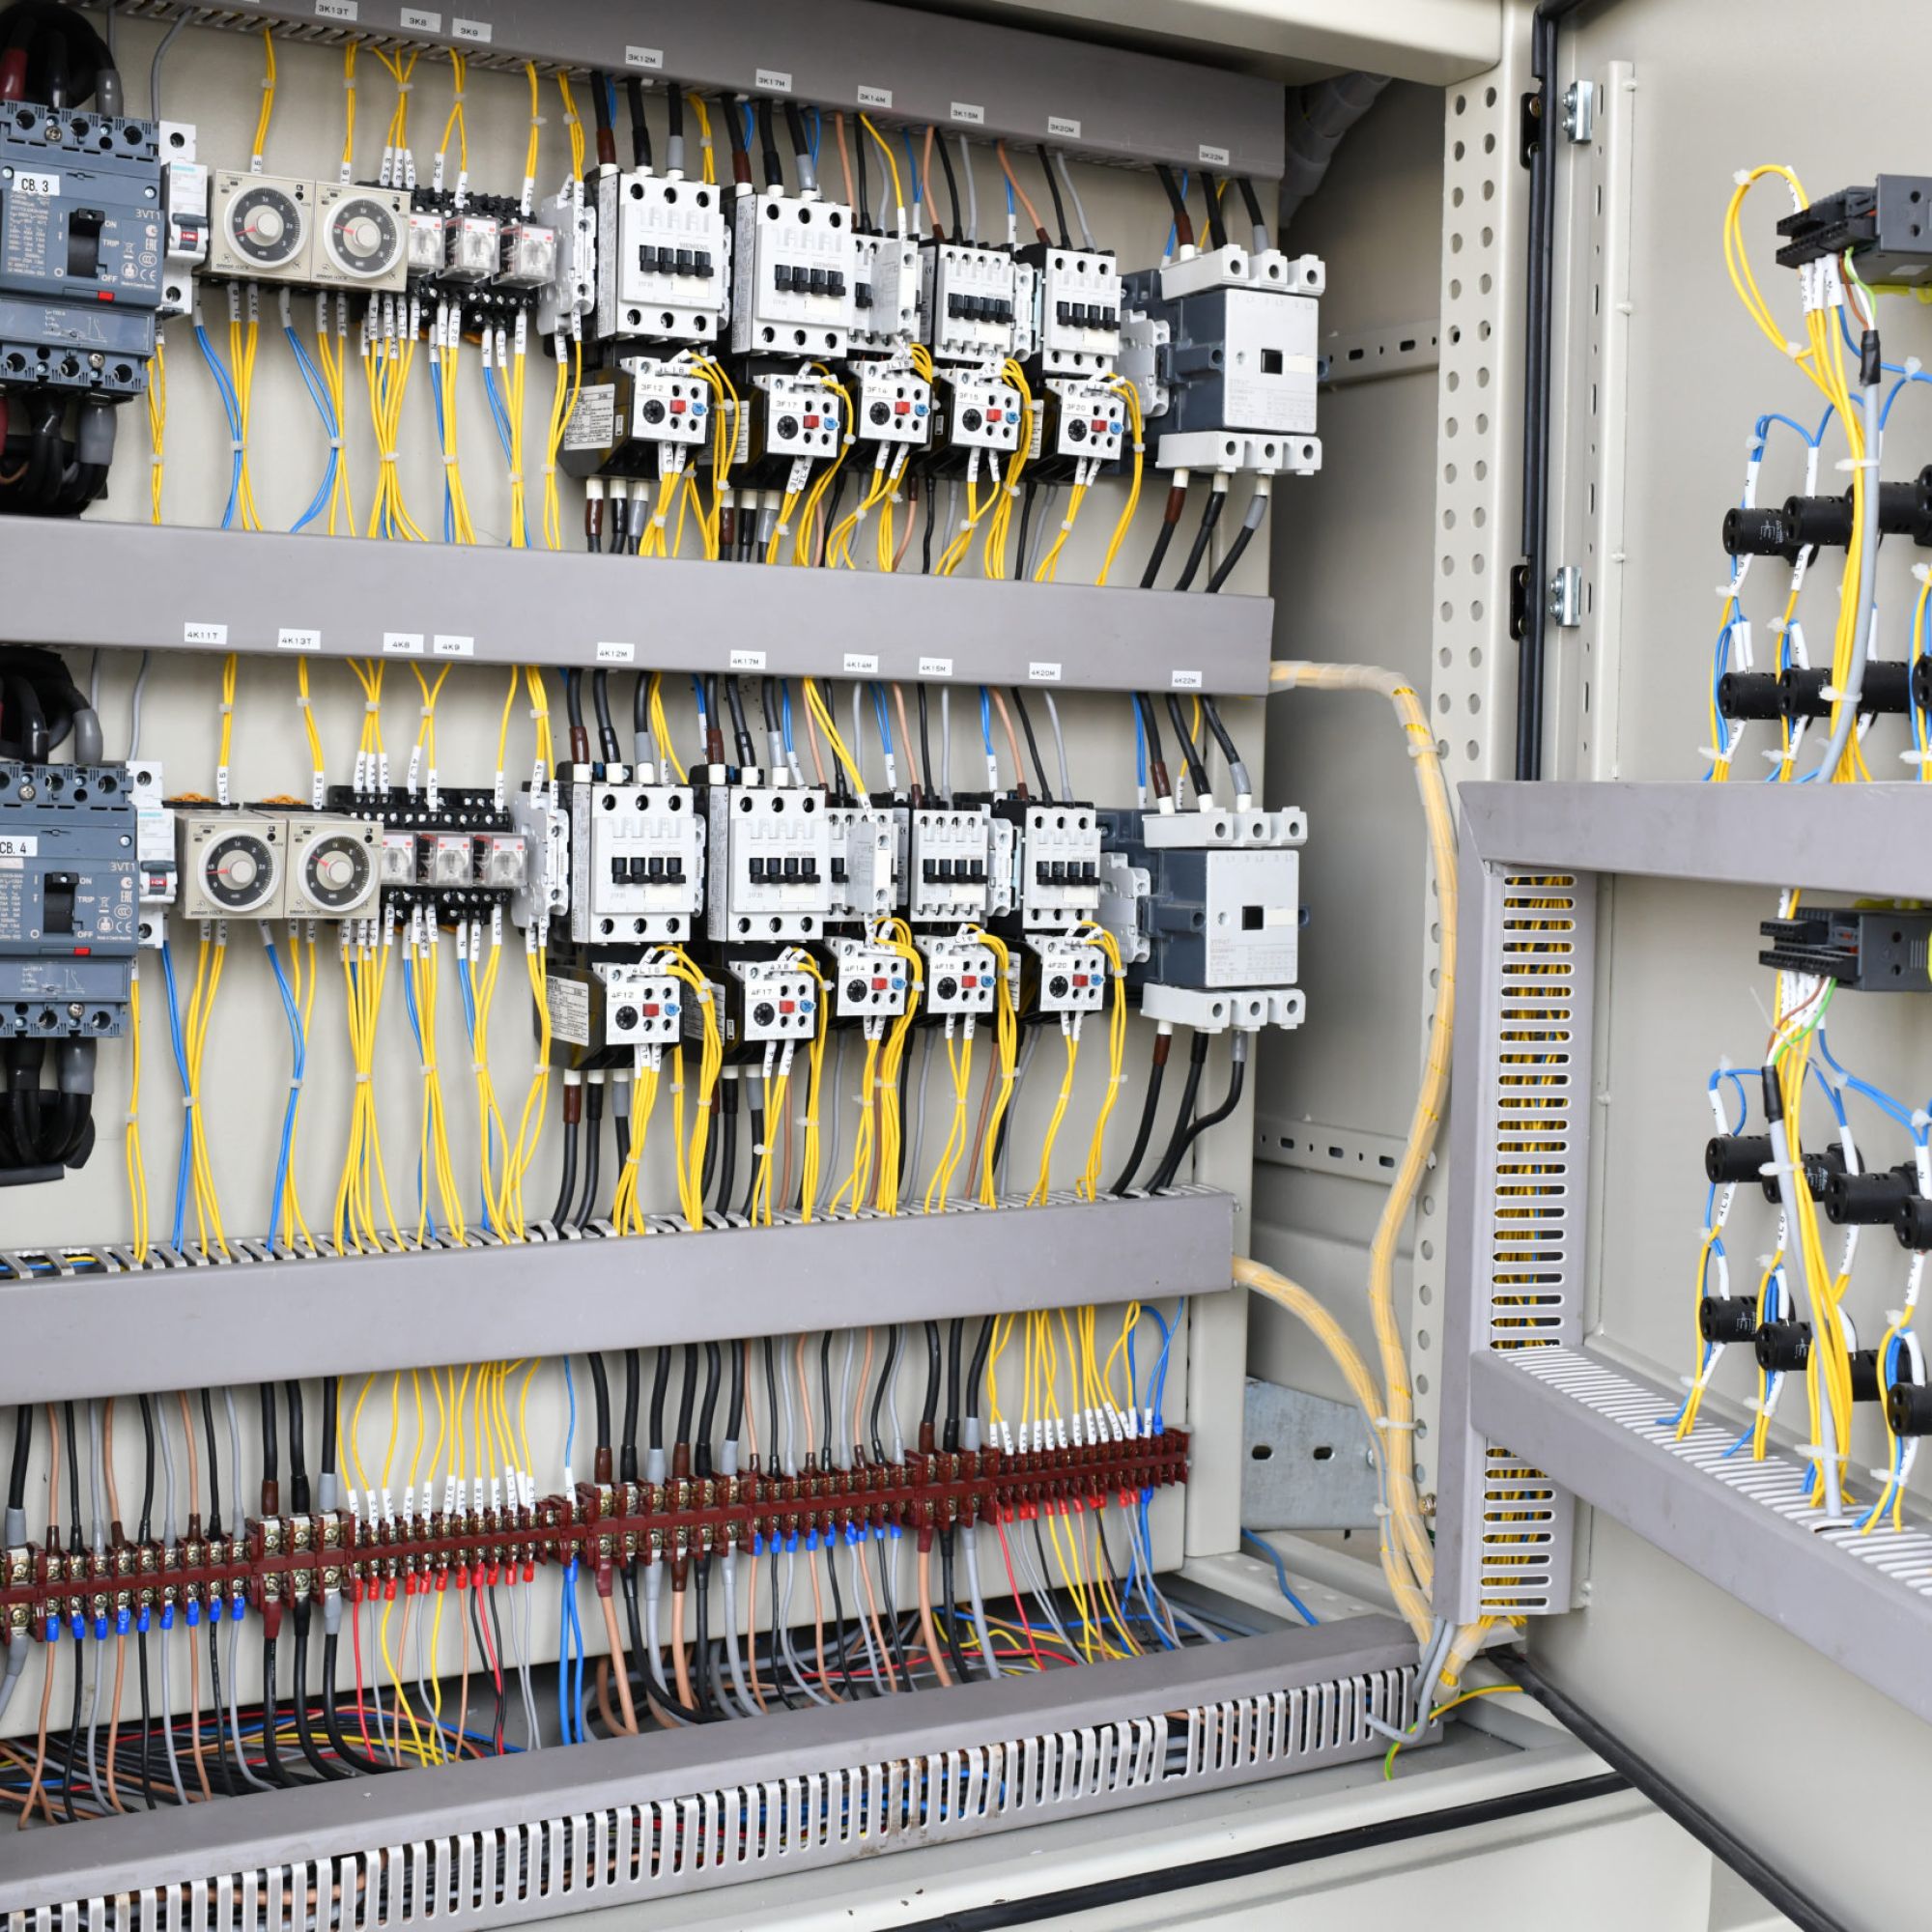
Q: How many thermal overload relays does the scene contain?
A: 10